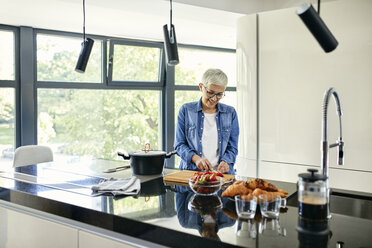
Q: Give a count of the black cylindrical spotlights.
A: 3